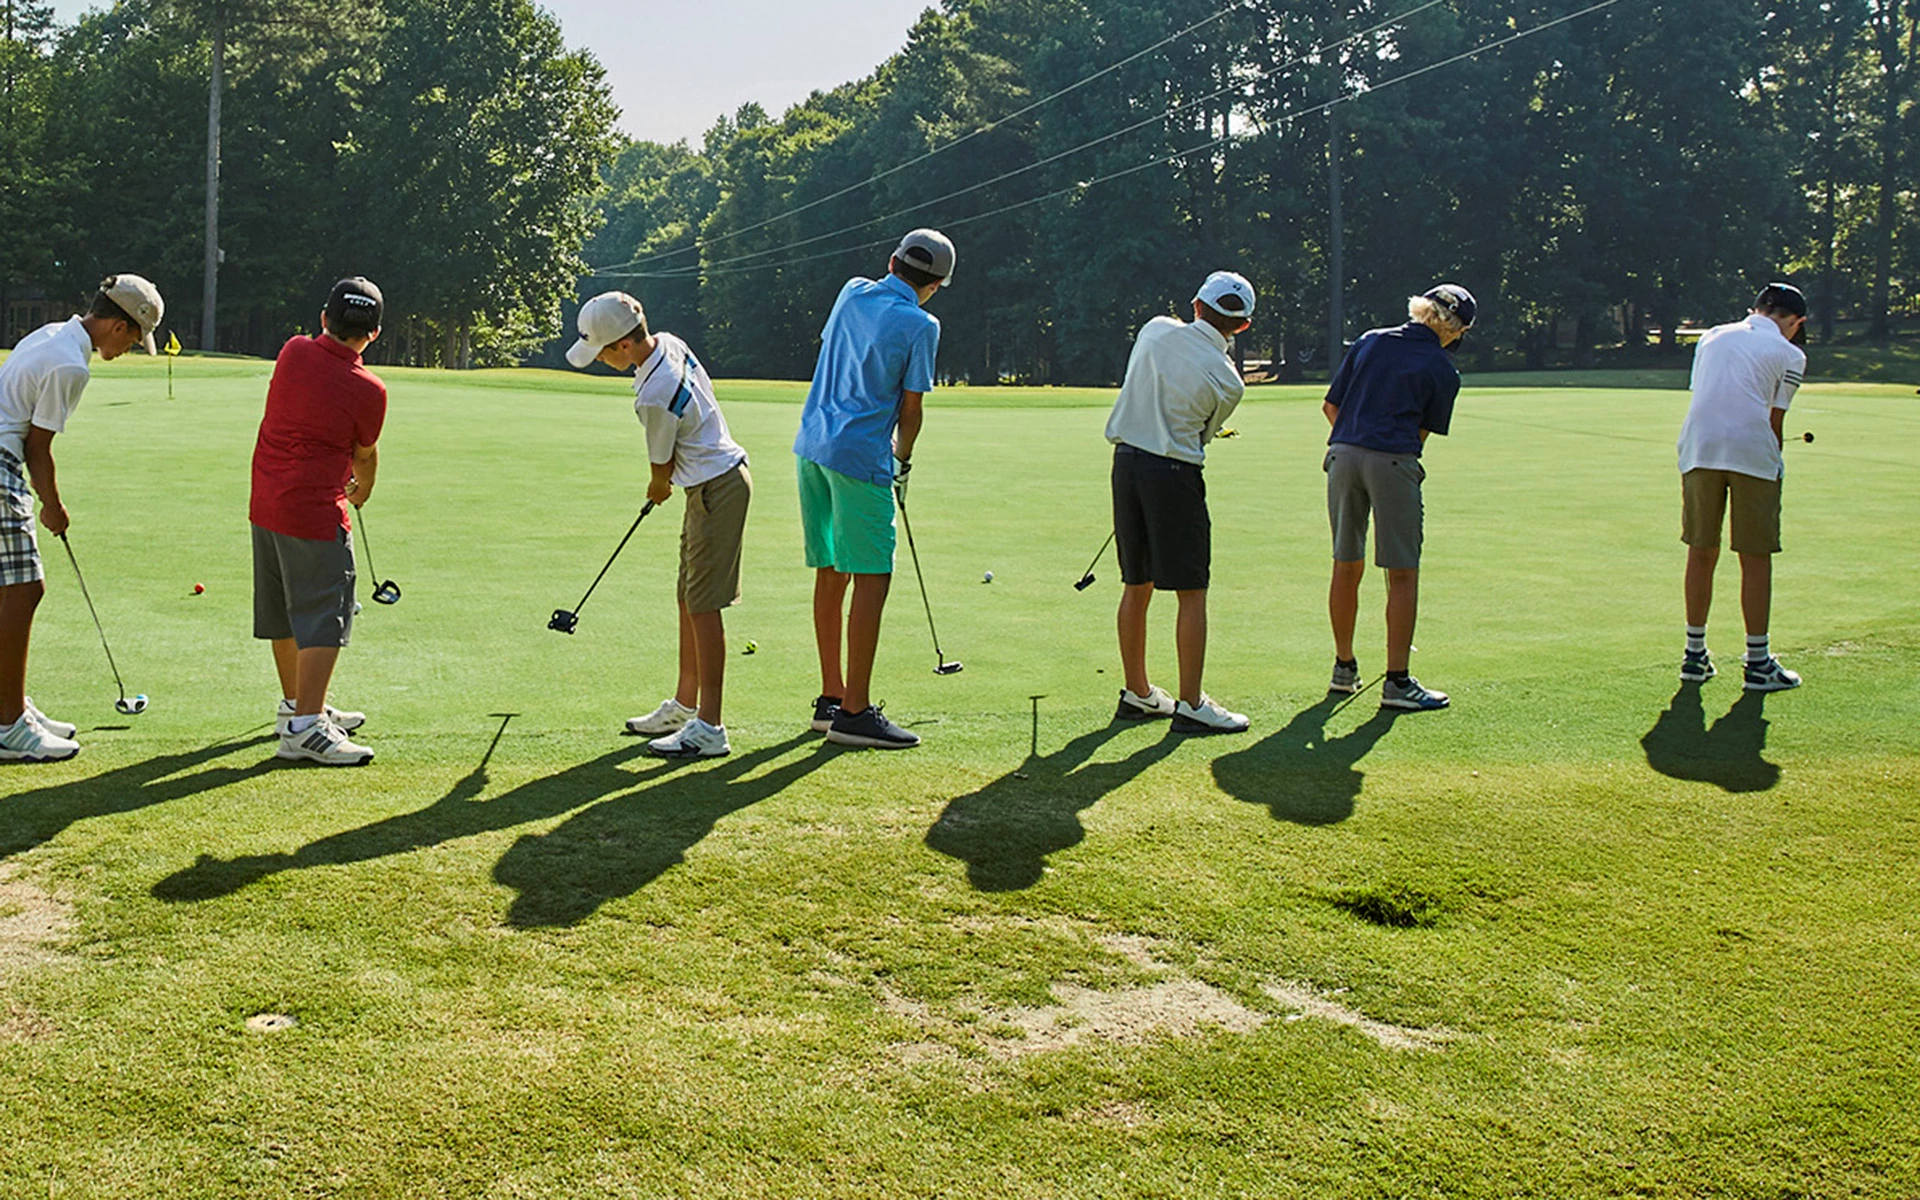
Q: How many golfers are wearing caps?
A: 7